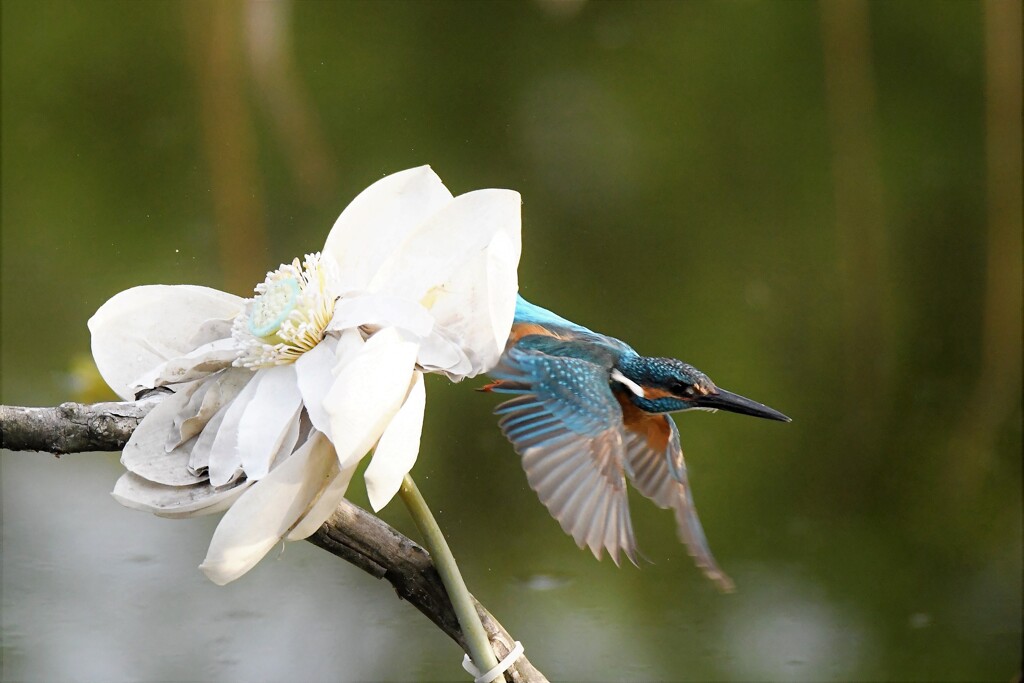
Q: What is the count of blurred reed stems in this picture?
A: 4